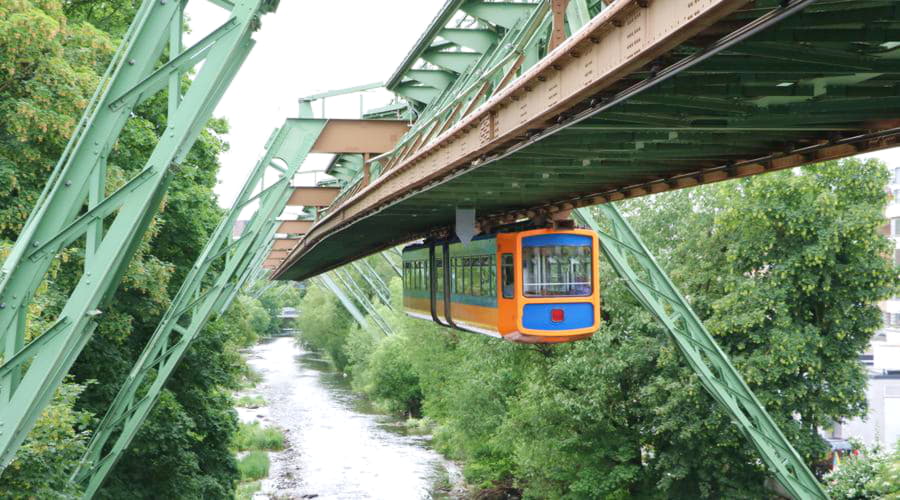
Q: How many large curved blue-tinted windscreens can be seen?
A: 1